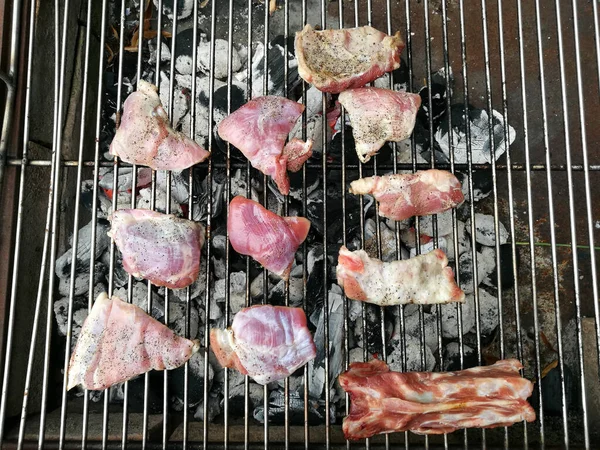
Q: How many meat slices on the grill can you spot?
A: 11